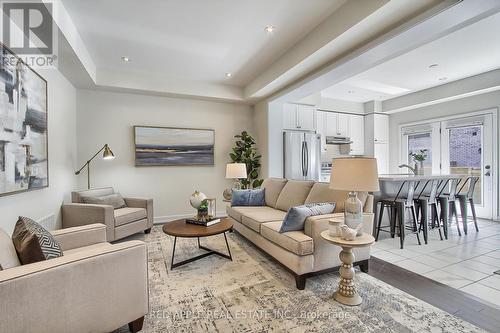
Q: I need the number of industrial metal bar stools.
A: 4